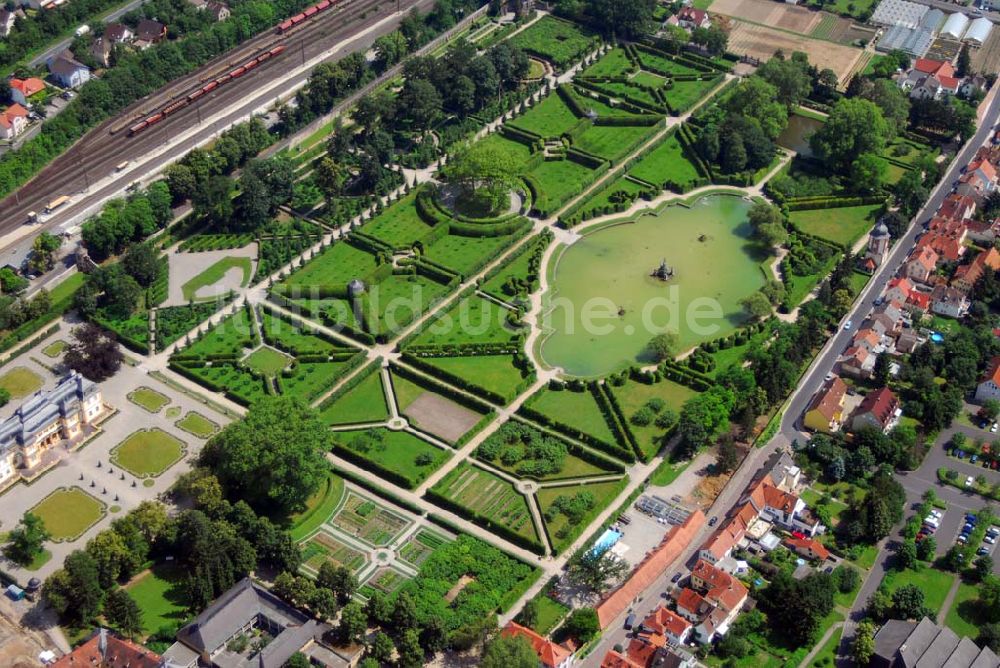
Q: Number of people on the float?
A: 0